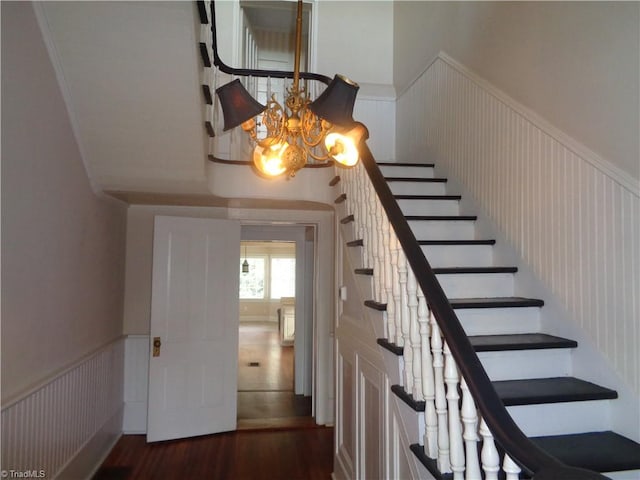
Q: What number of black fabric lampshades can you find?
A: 2